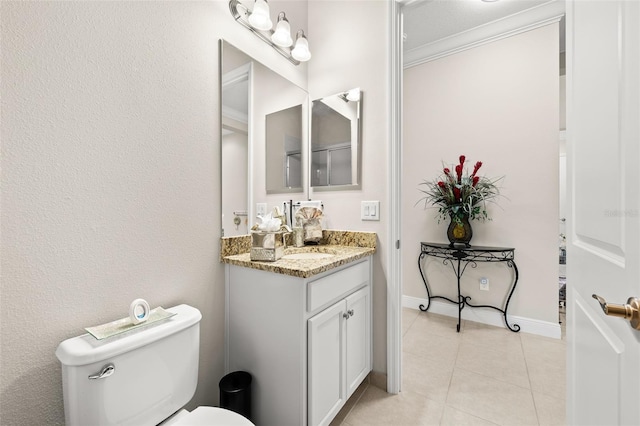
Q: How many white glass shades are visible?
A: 3